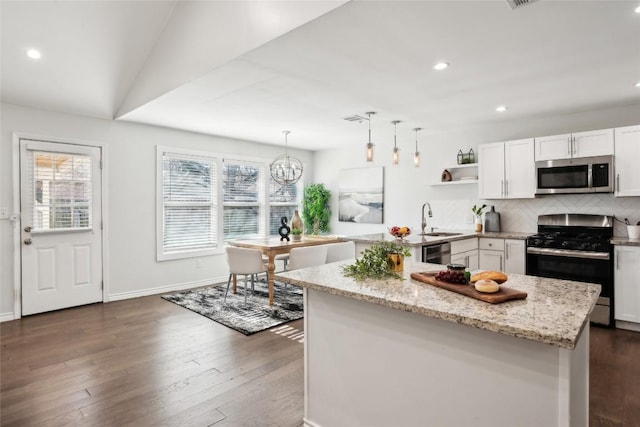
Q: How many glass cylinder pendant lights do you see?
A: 3